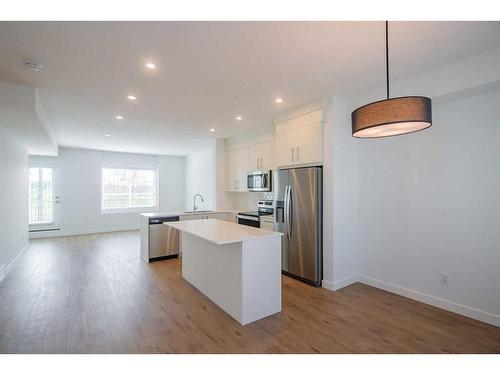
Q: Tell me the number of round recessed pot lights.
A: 7